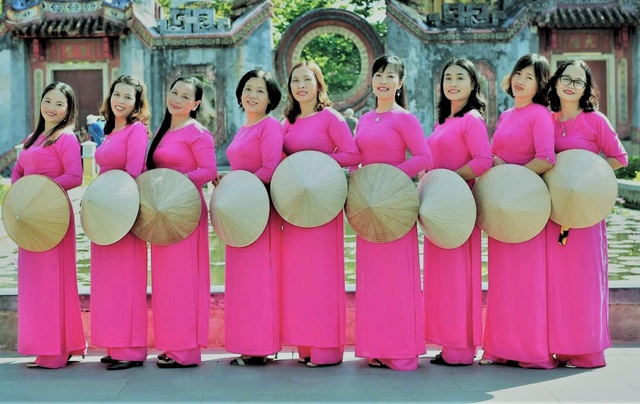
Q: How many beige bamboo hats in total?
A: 9